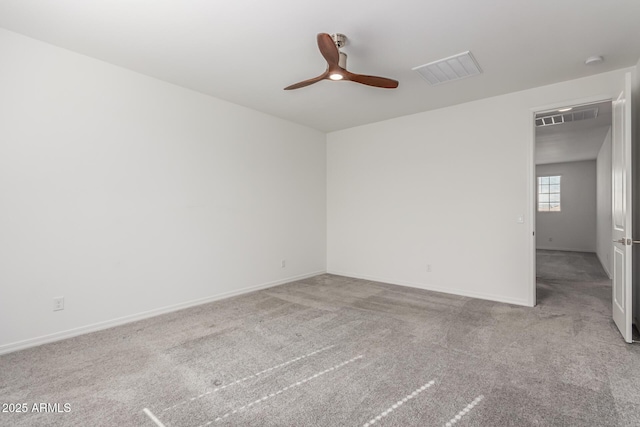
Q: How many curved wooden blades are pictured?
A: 3